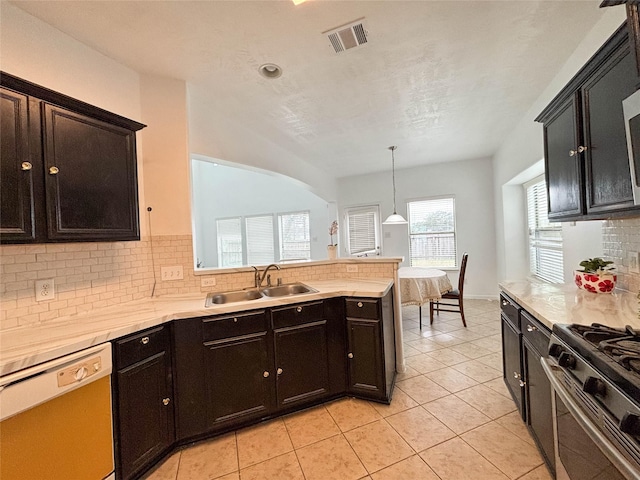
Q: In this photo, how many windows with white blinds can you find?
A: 6